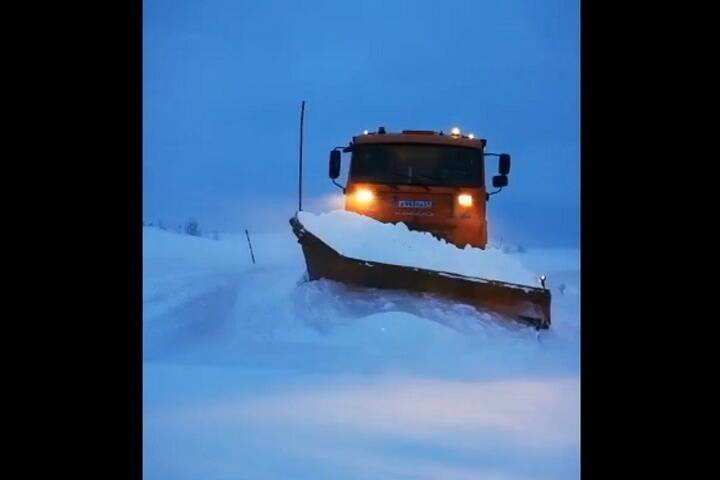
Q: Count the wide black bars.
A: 2